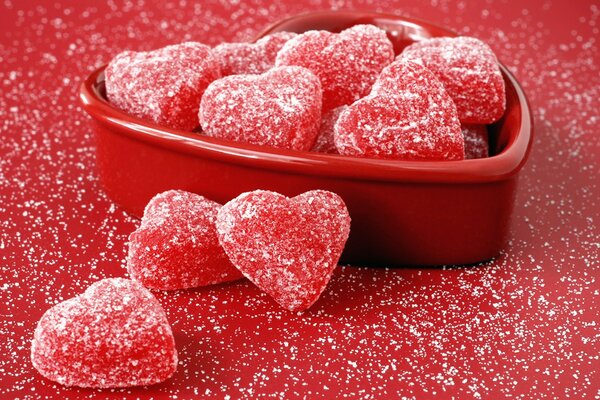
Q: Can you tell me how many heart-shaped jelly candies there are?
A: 11